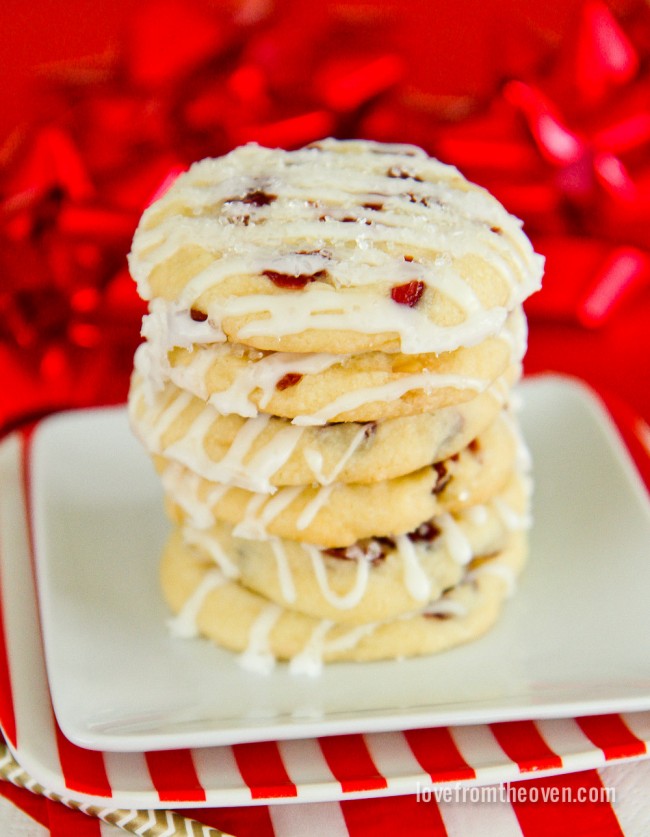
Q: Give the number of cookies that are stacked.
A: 6